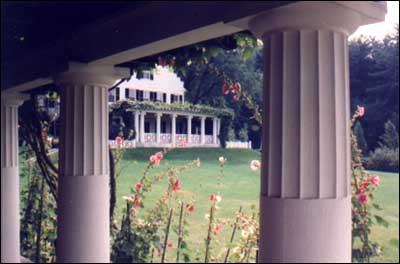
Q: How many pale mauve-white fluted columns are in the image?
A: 3